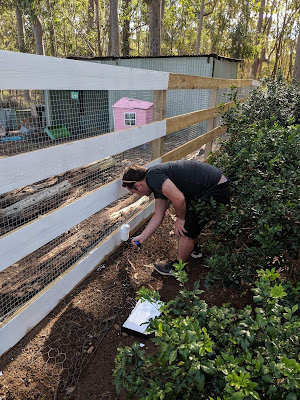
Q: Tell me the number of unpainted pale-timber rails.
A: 3